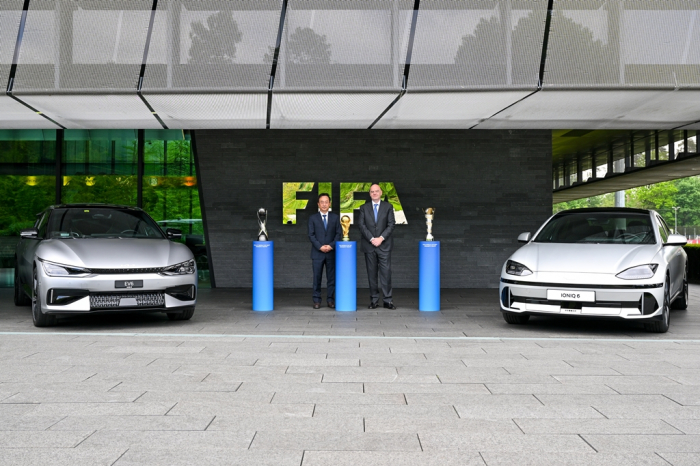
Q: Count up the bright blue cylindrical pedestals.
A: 3